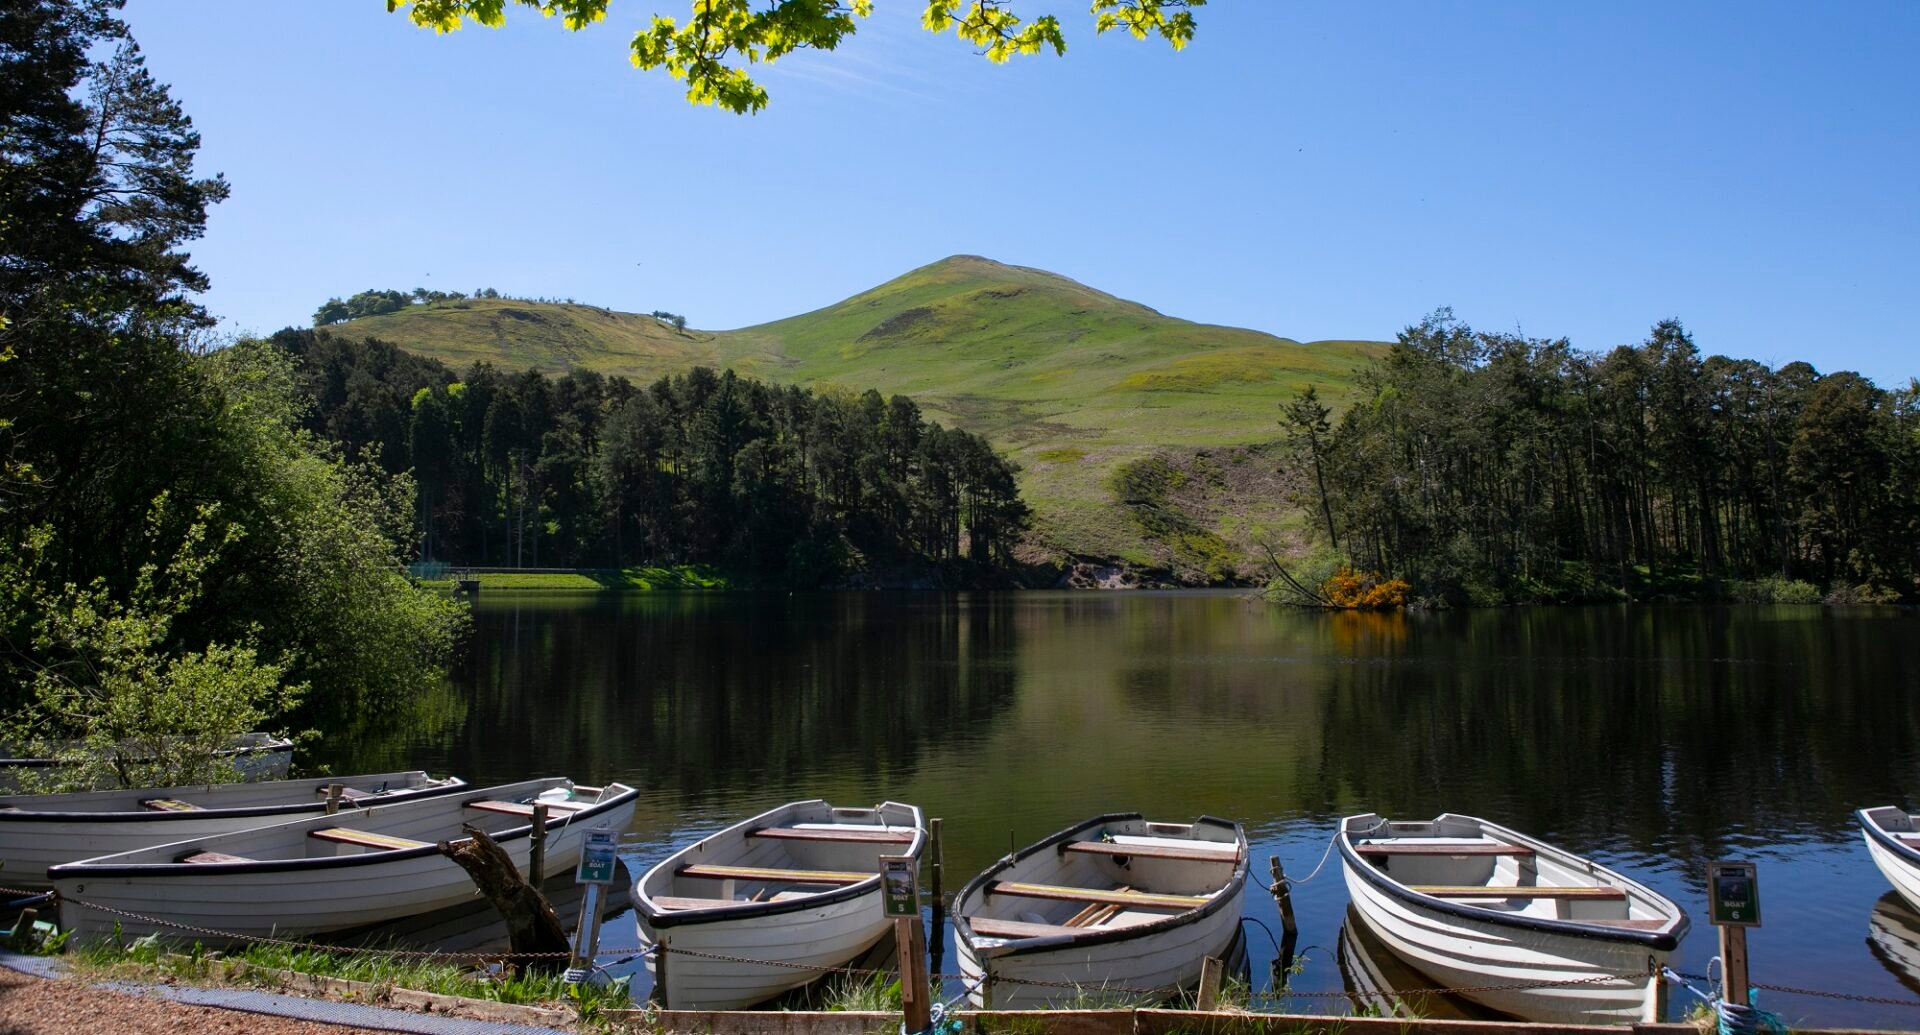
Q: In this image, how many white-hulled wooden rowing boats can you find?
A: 7